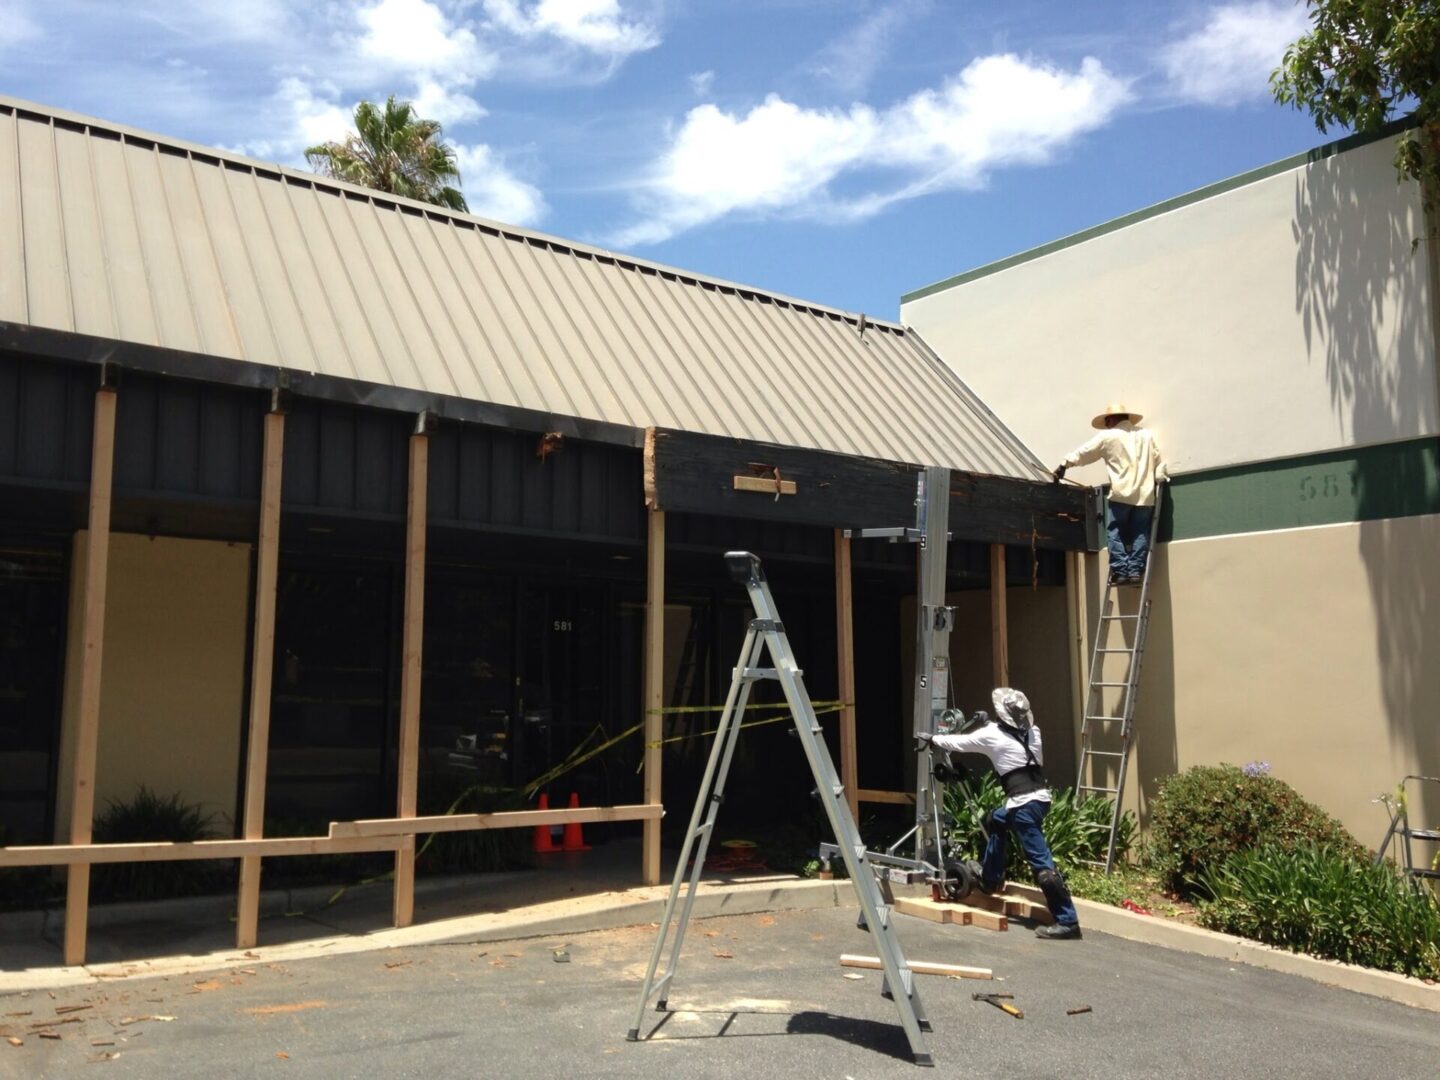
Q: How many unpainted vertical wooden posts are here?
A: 6